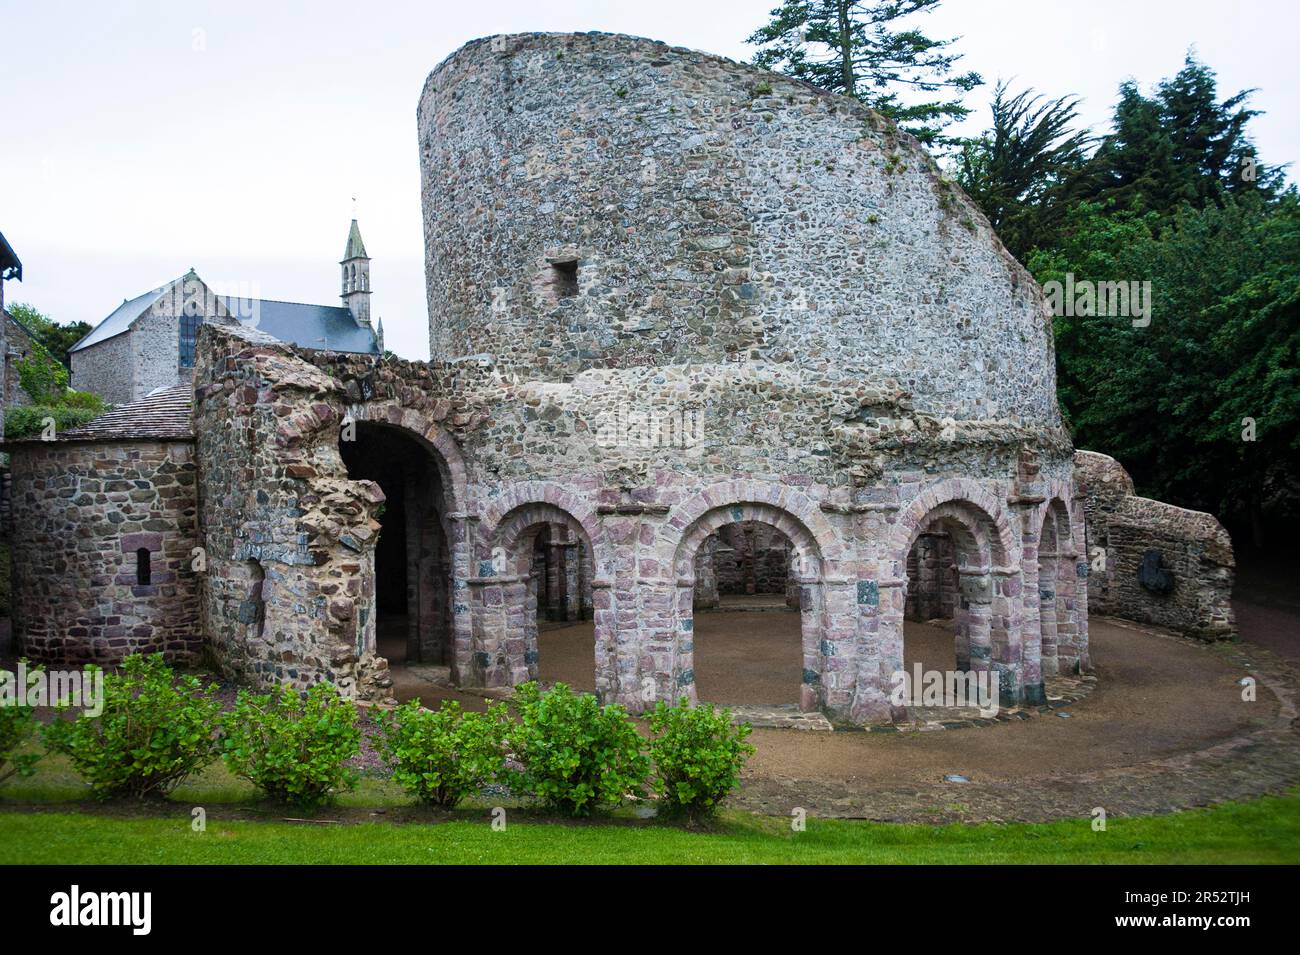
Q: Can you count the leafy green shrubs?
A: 6